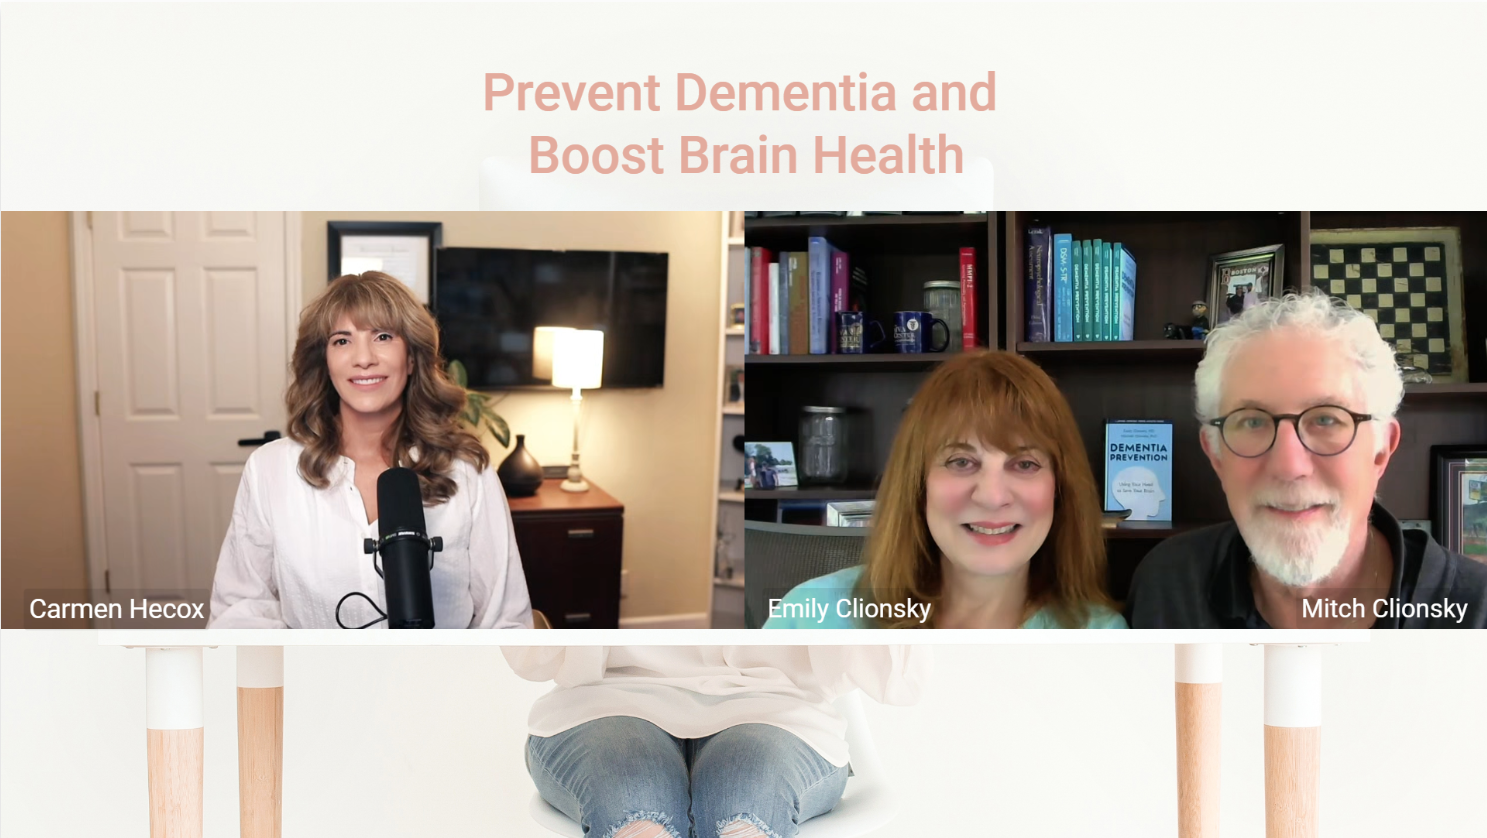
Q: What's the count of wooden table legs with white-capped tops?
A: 4